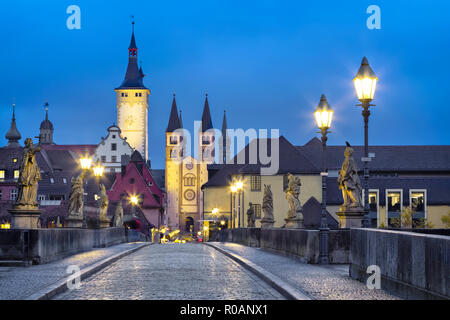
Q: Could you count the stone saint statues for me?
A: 8